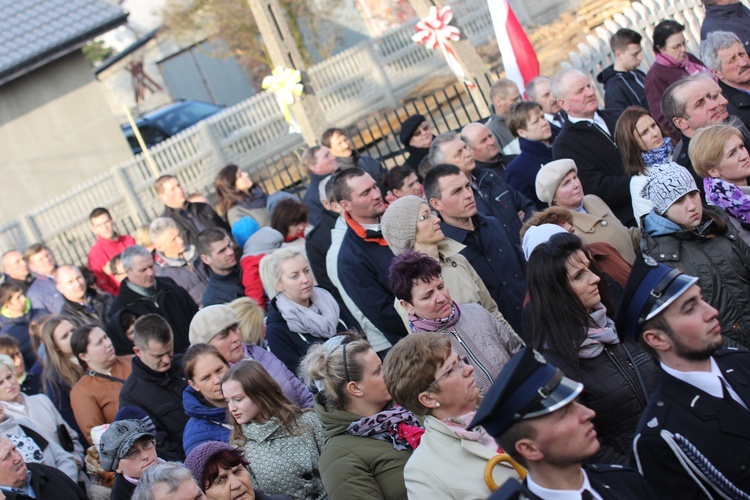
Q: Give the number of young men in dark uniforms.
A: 2